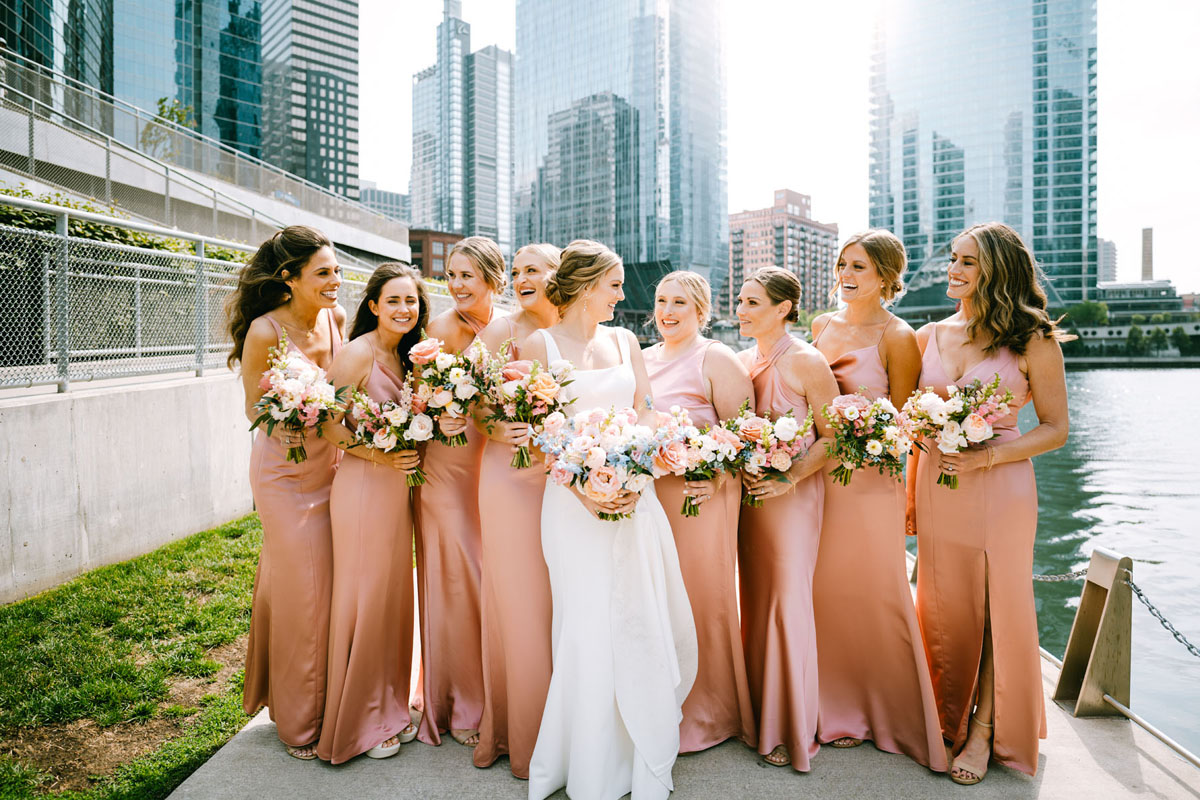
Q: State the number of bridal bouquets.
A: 9